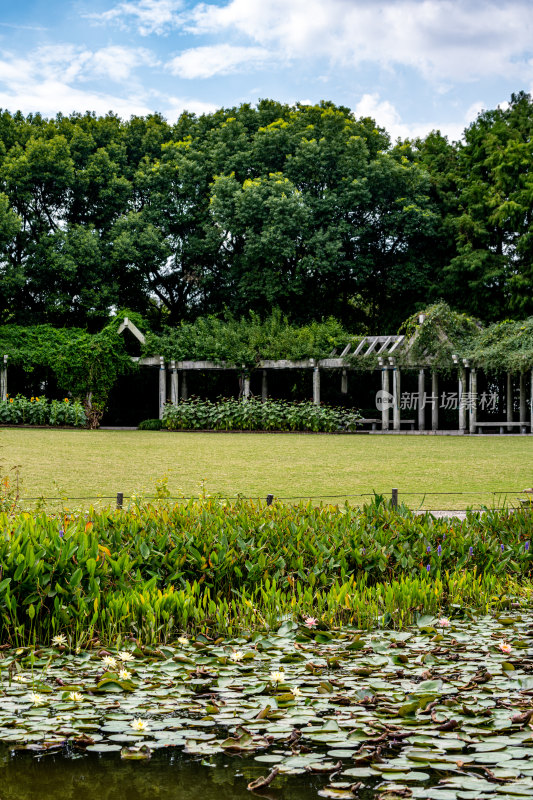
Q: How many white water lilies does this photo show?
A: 12